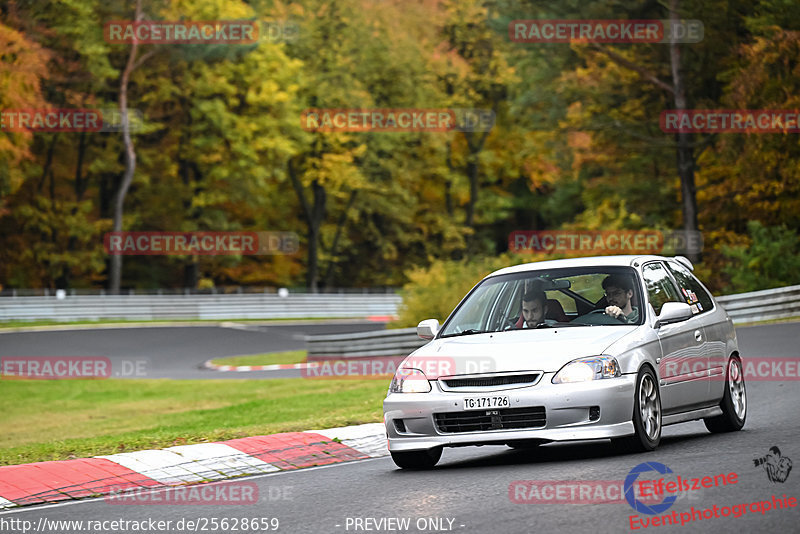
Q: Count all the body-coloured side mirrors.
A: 2